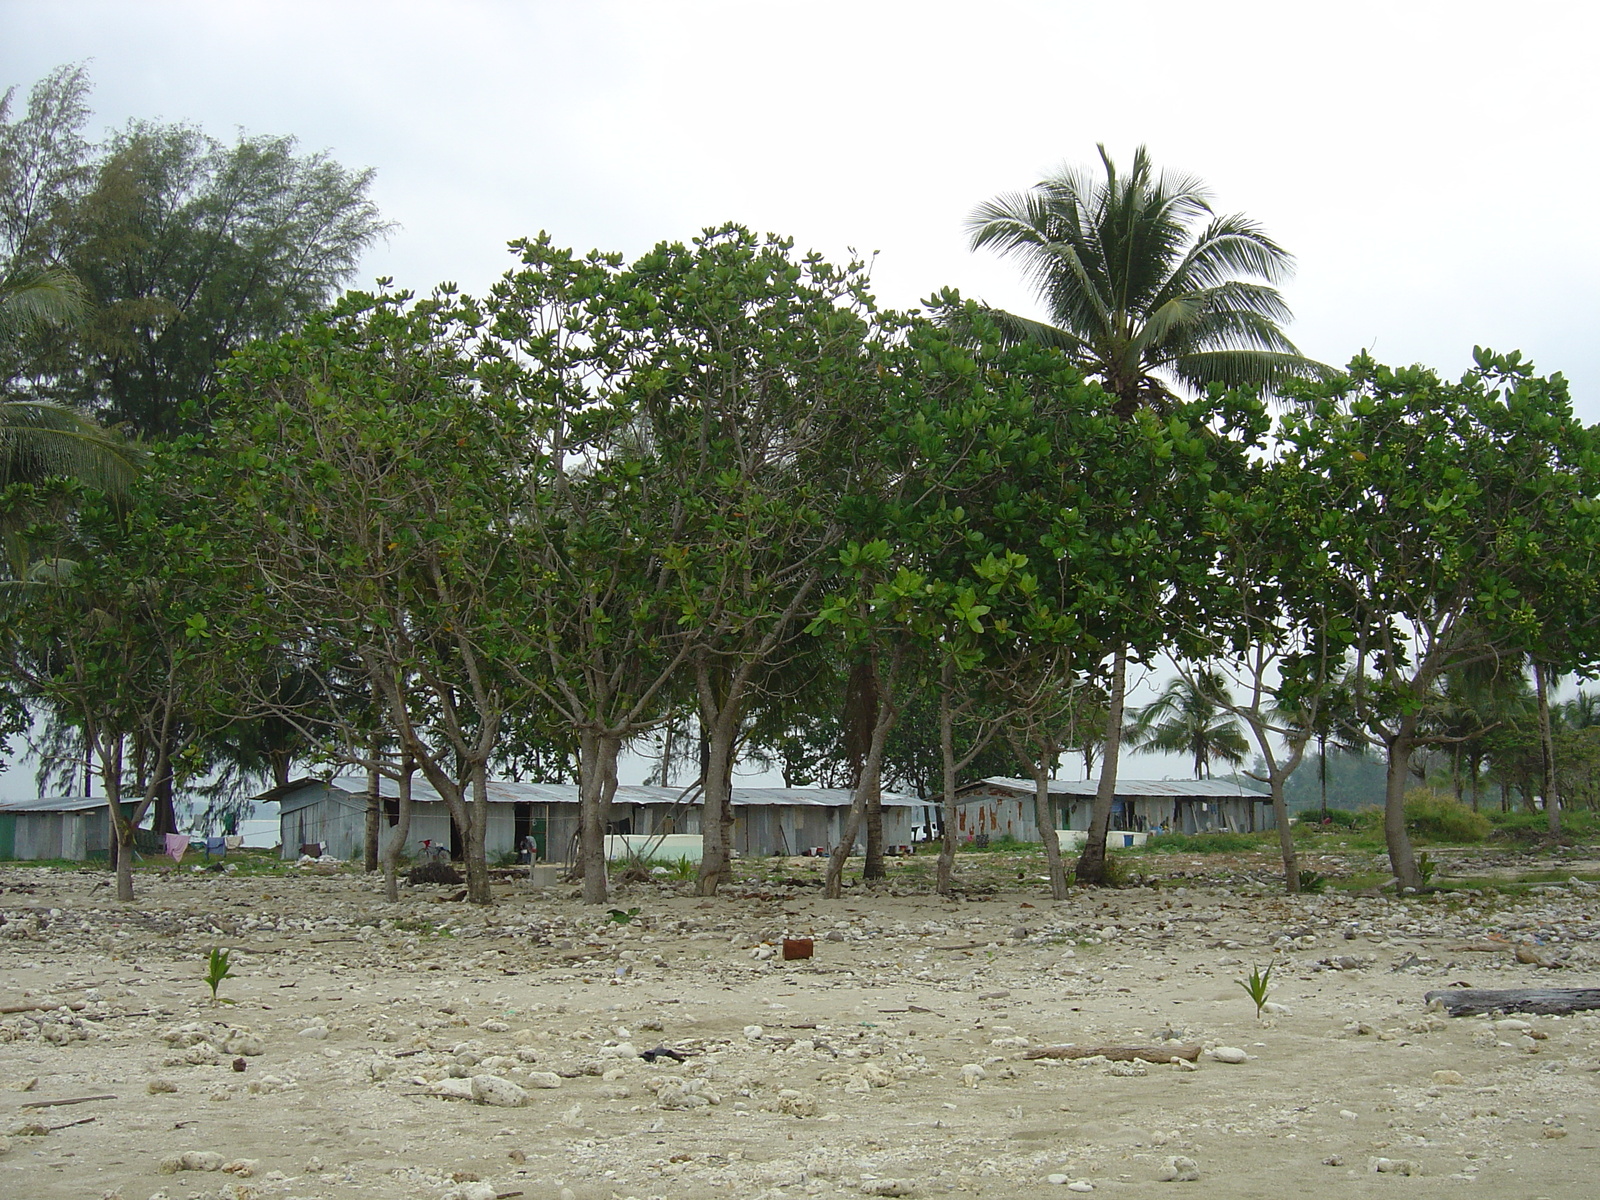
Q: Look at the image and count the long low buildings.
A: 3